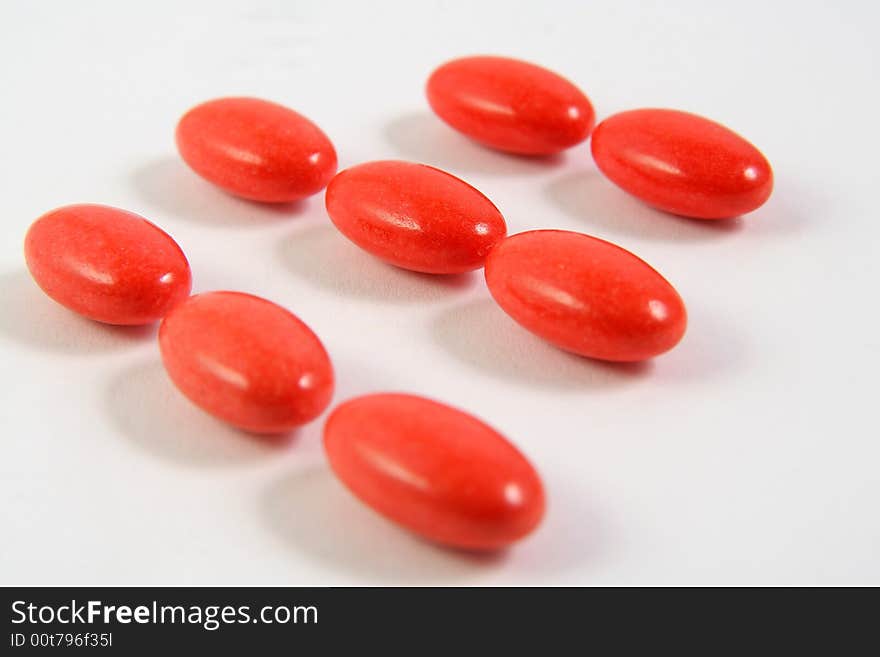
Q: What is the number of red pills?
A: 8